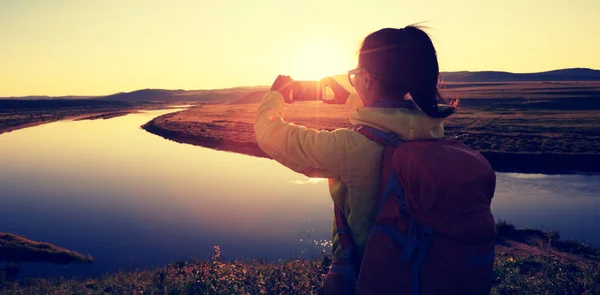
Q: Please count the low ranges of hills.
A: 2